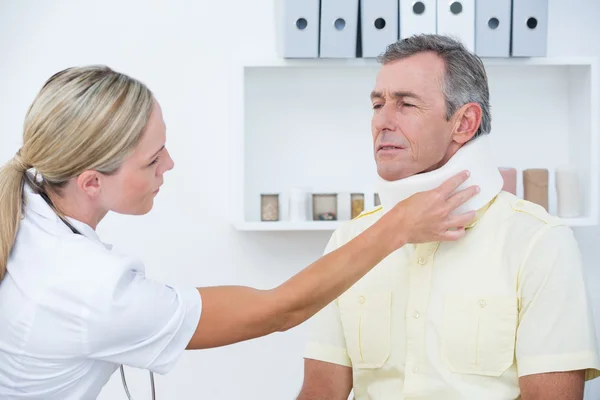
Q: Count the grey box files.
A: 5